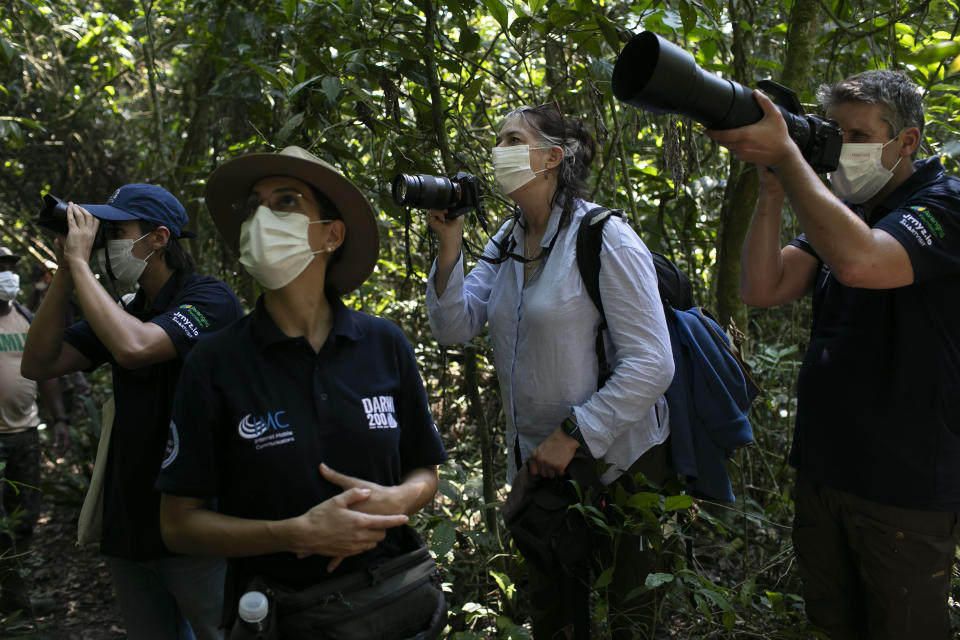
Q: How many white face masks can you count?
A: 5